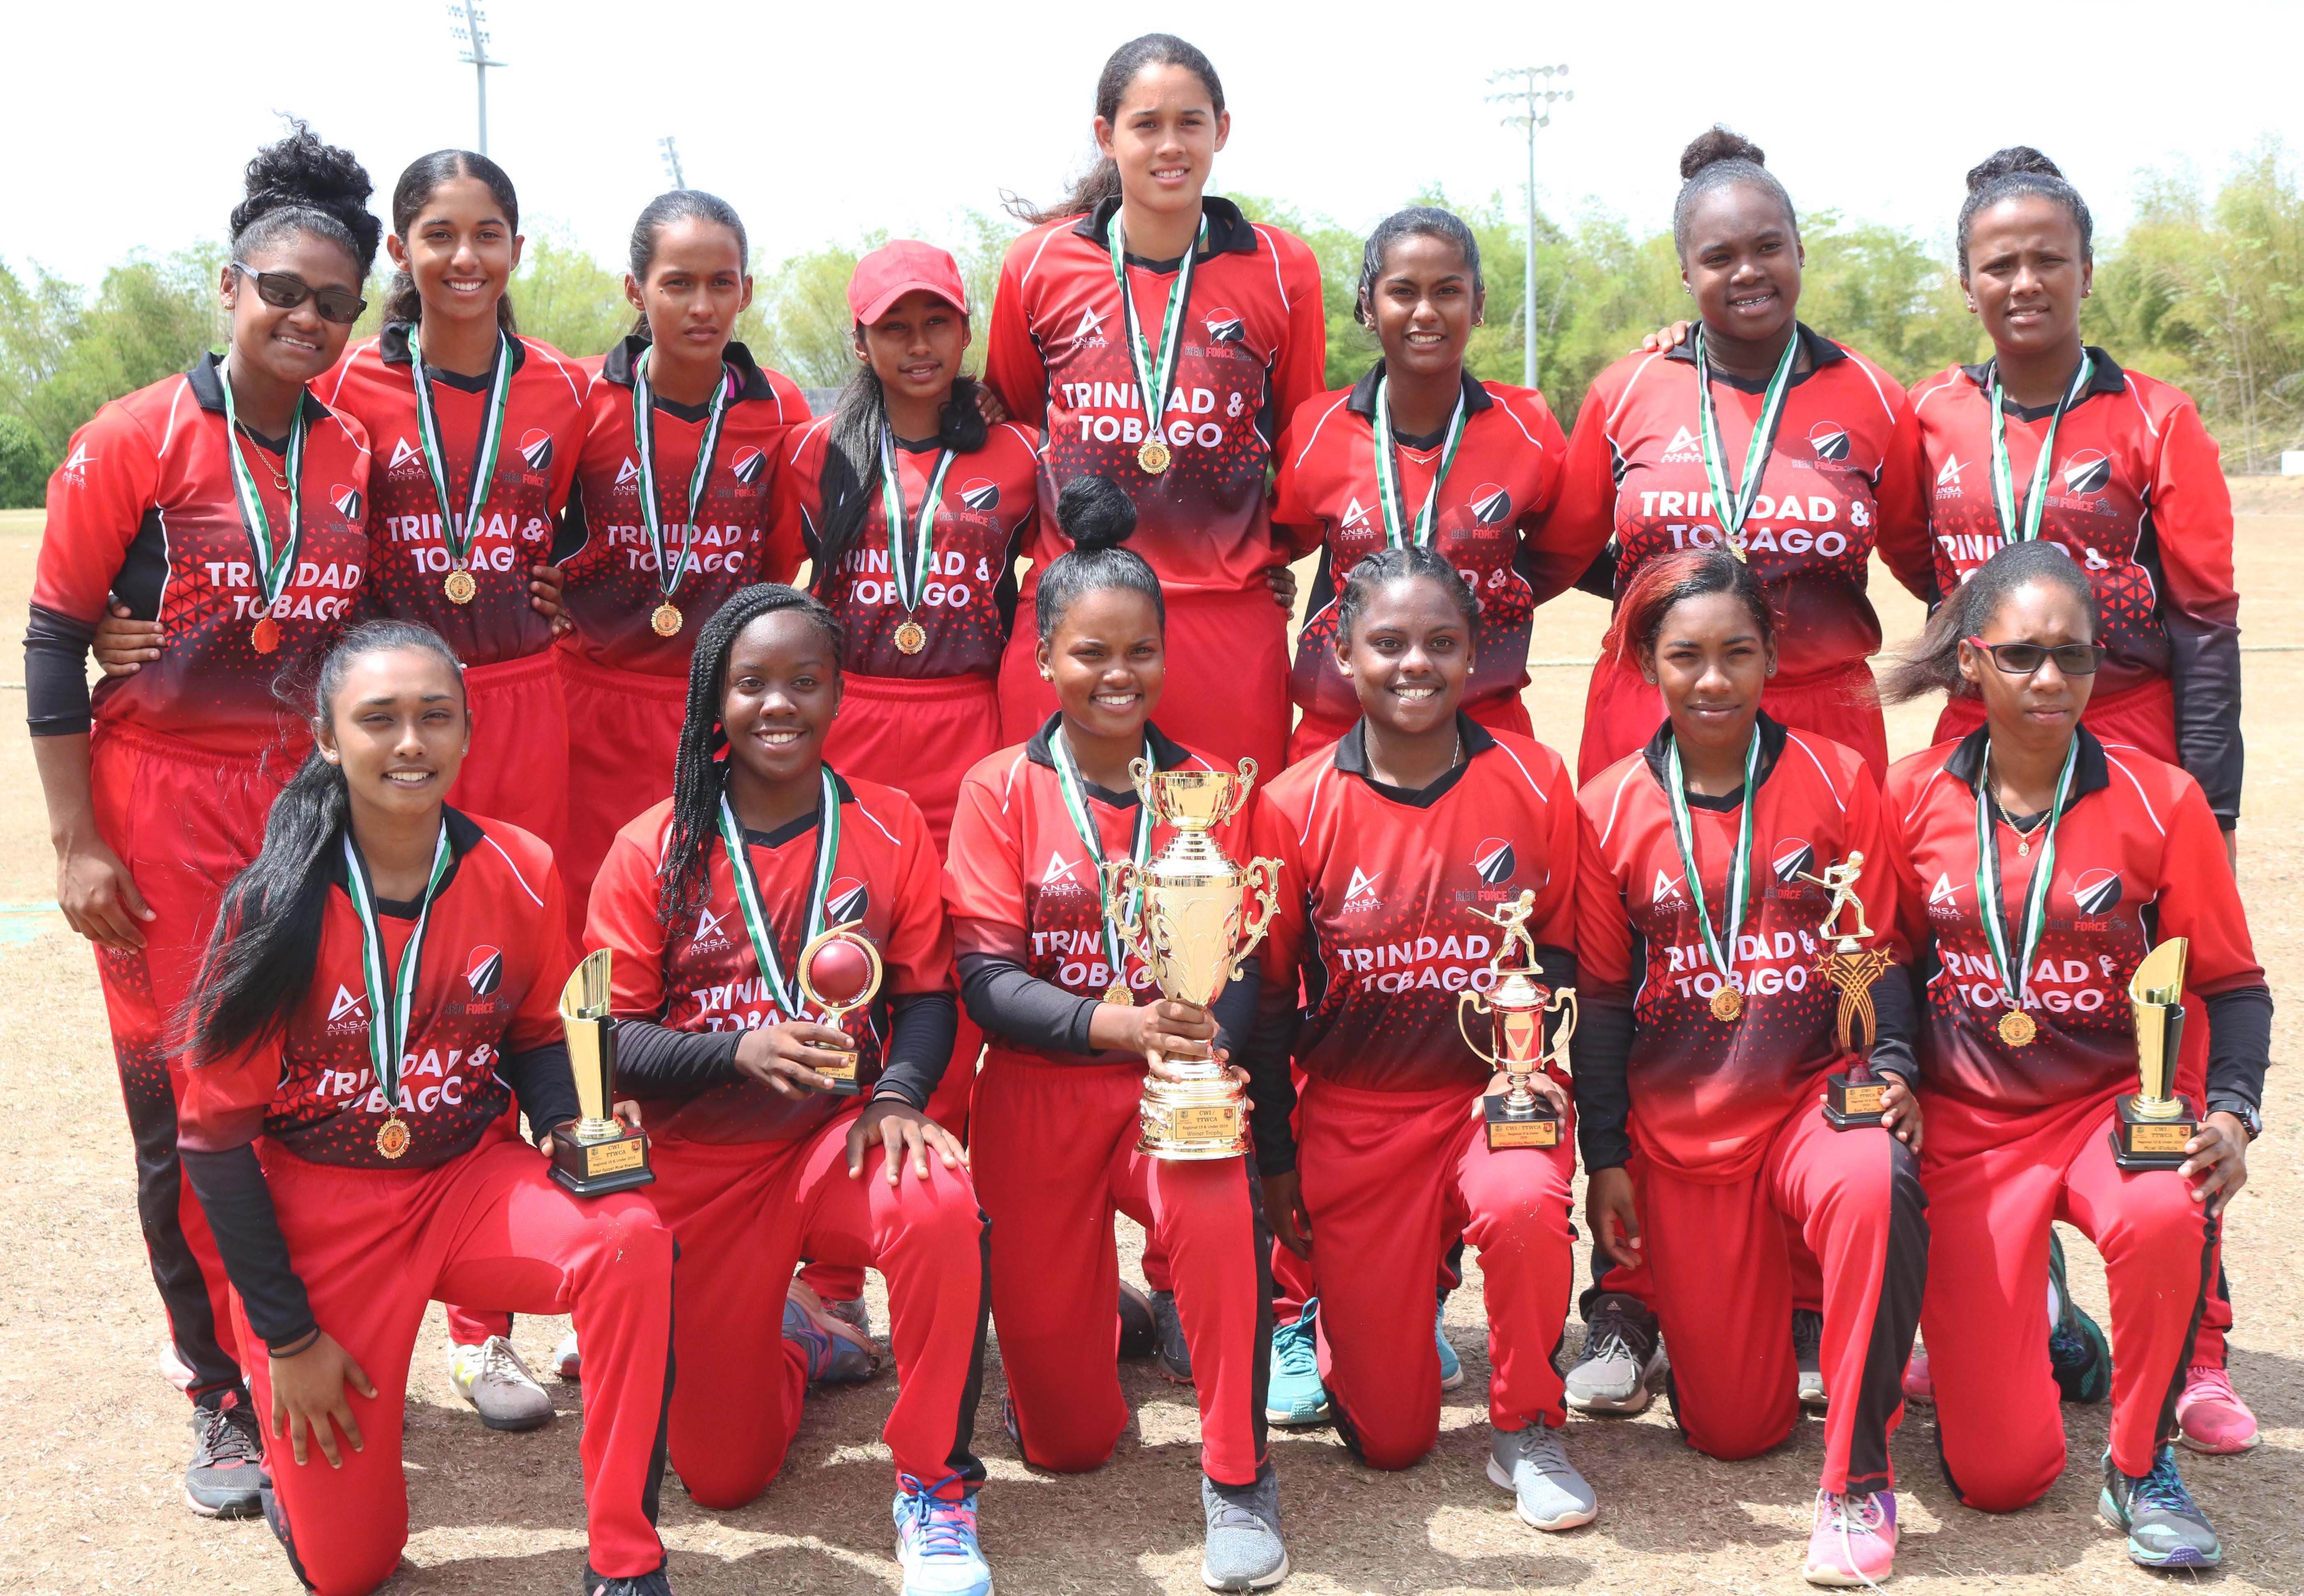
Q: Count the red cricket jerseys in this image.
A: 14